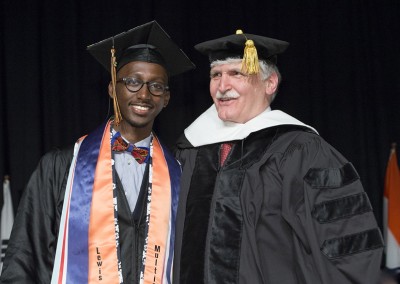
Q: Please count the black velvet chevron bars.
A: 3